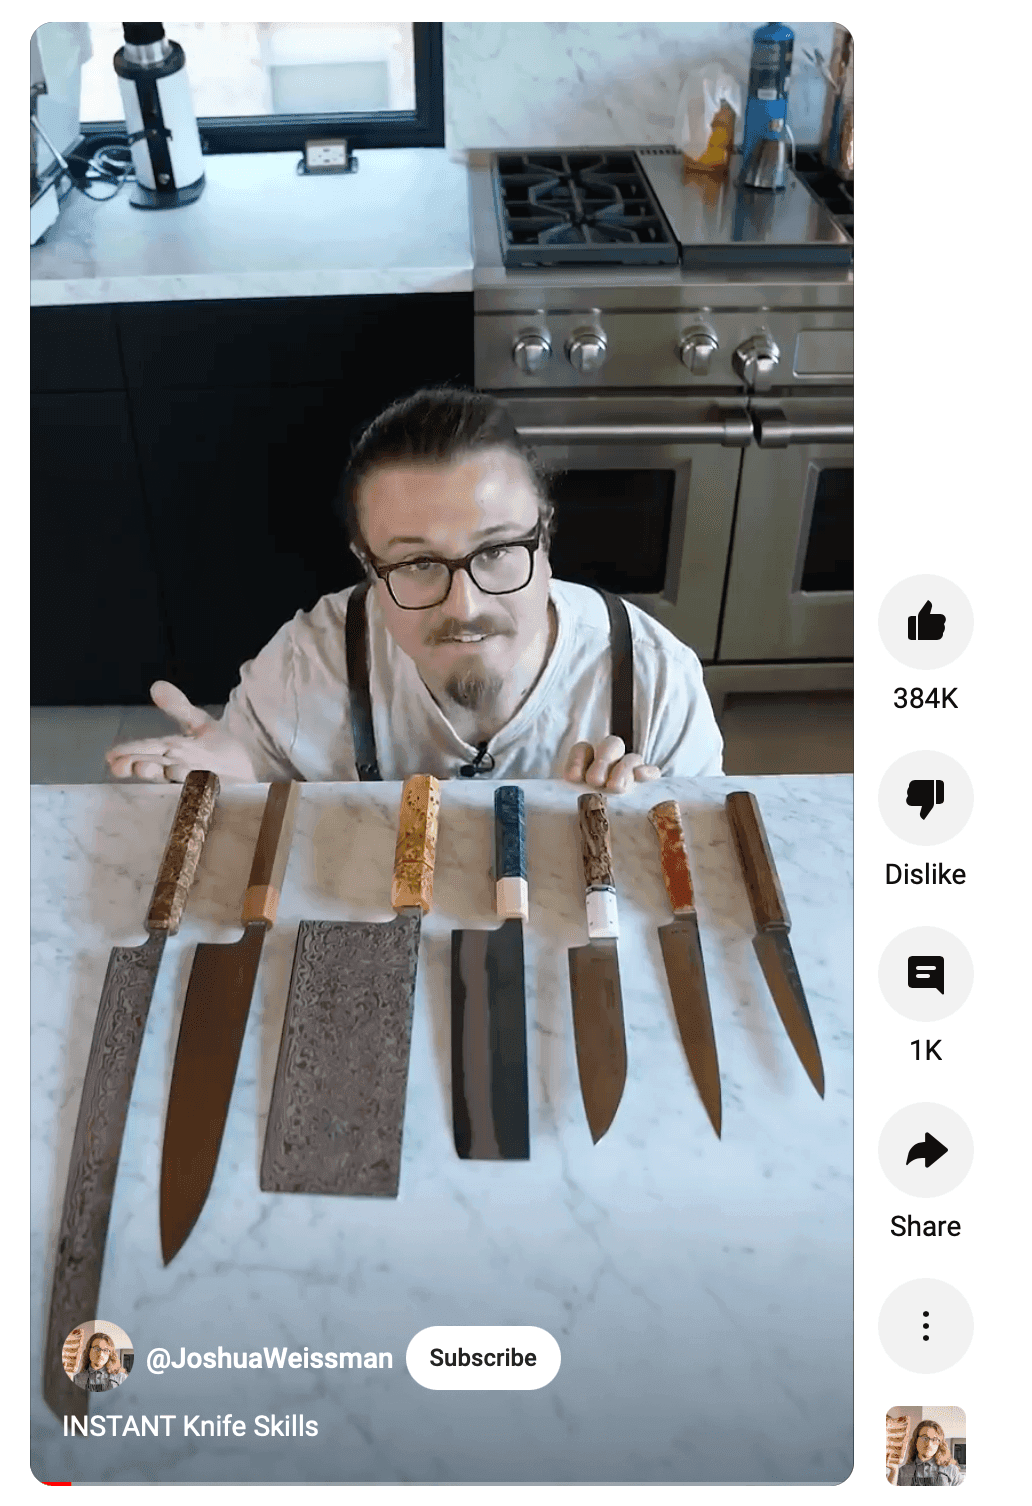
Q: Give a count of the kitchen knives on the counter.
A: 7